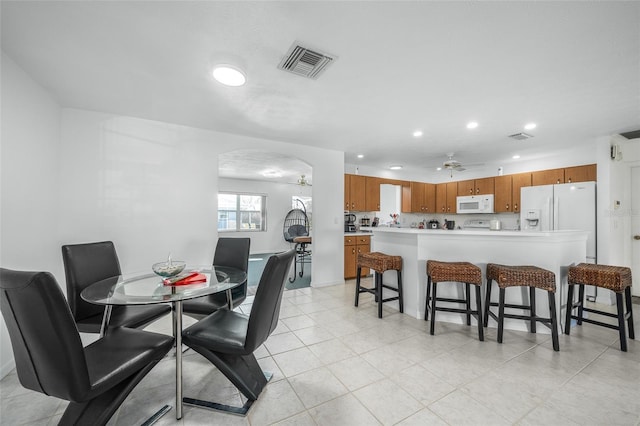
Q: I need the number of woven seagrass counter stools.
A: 4